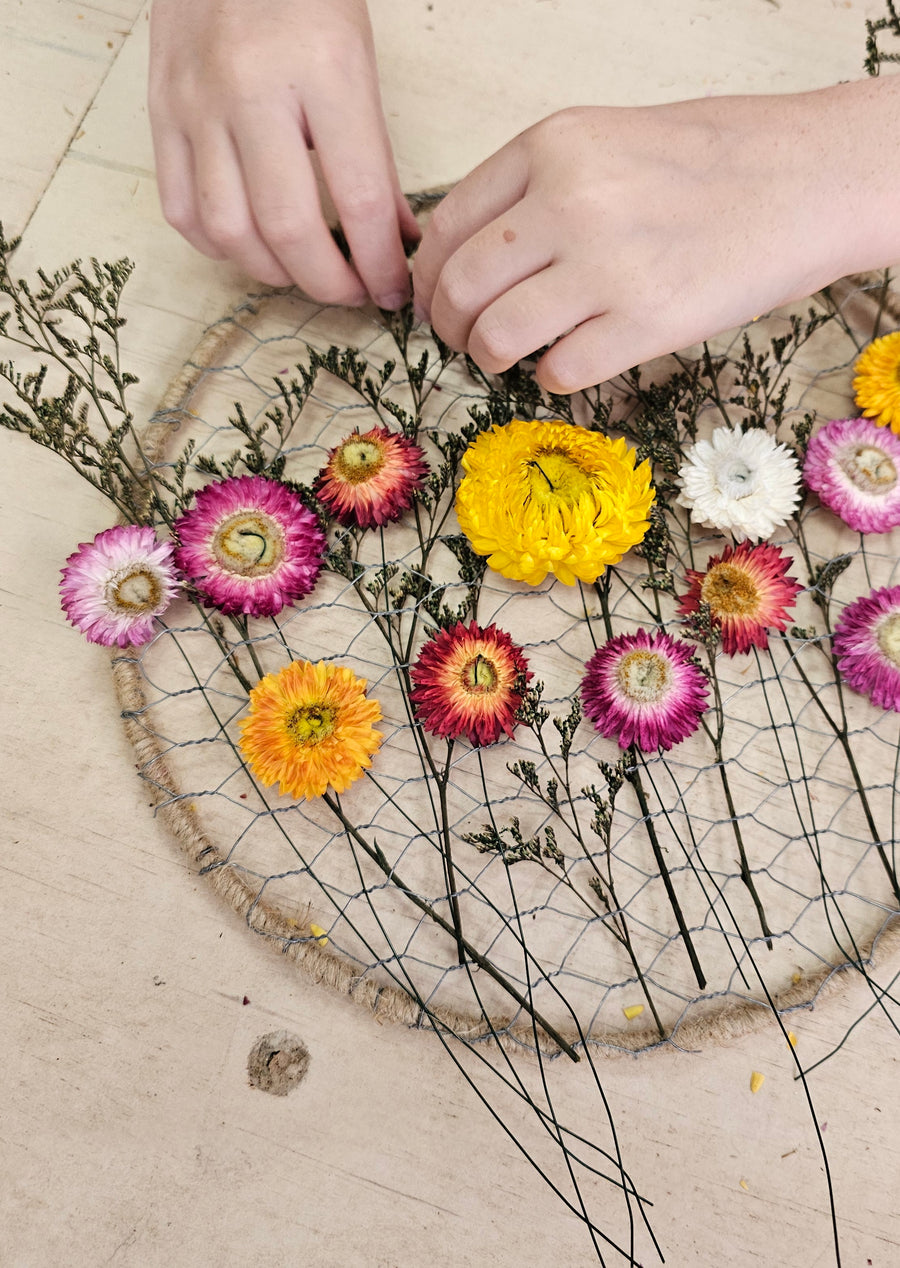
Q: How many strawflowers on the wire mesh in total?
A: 12